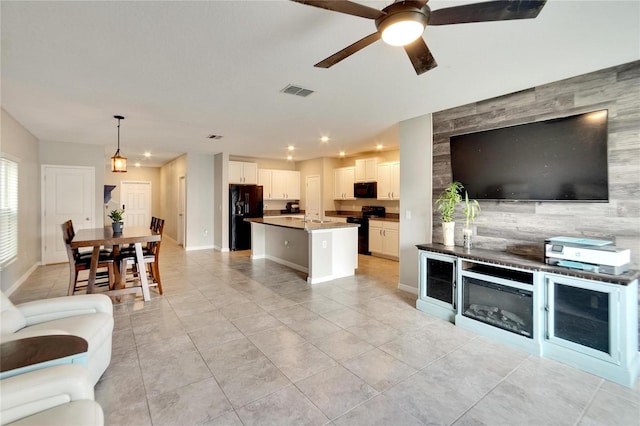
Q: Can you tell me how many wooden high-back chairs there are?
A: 4